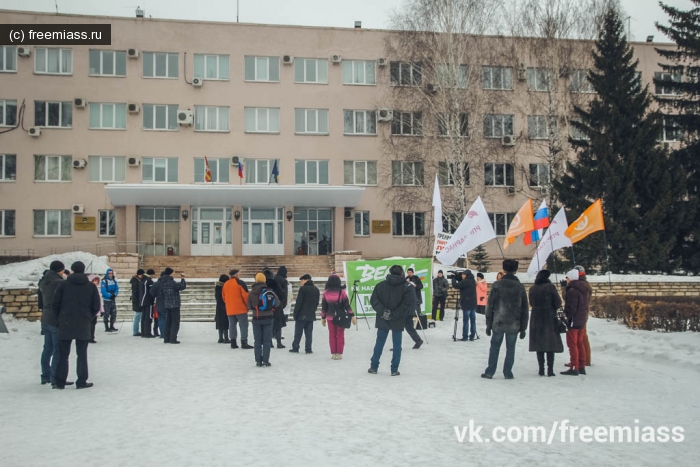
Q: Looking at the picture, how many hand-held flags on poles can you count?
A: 6